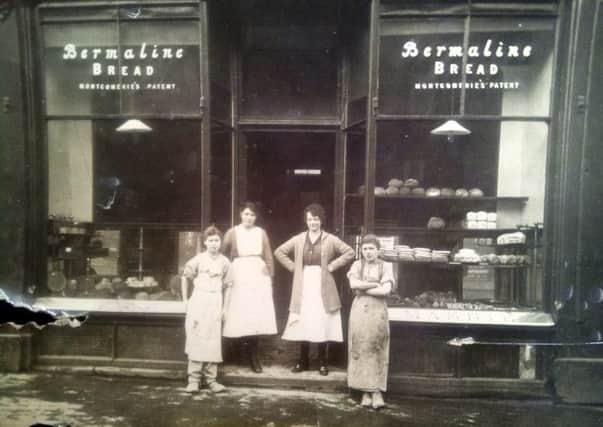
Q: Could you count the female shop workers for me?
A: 2